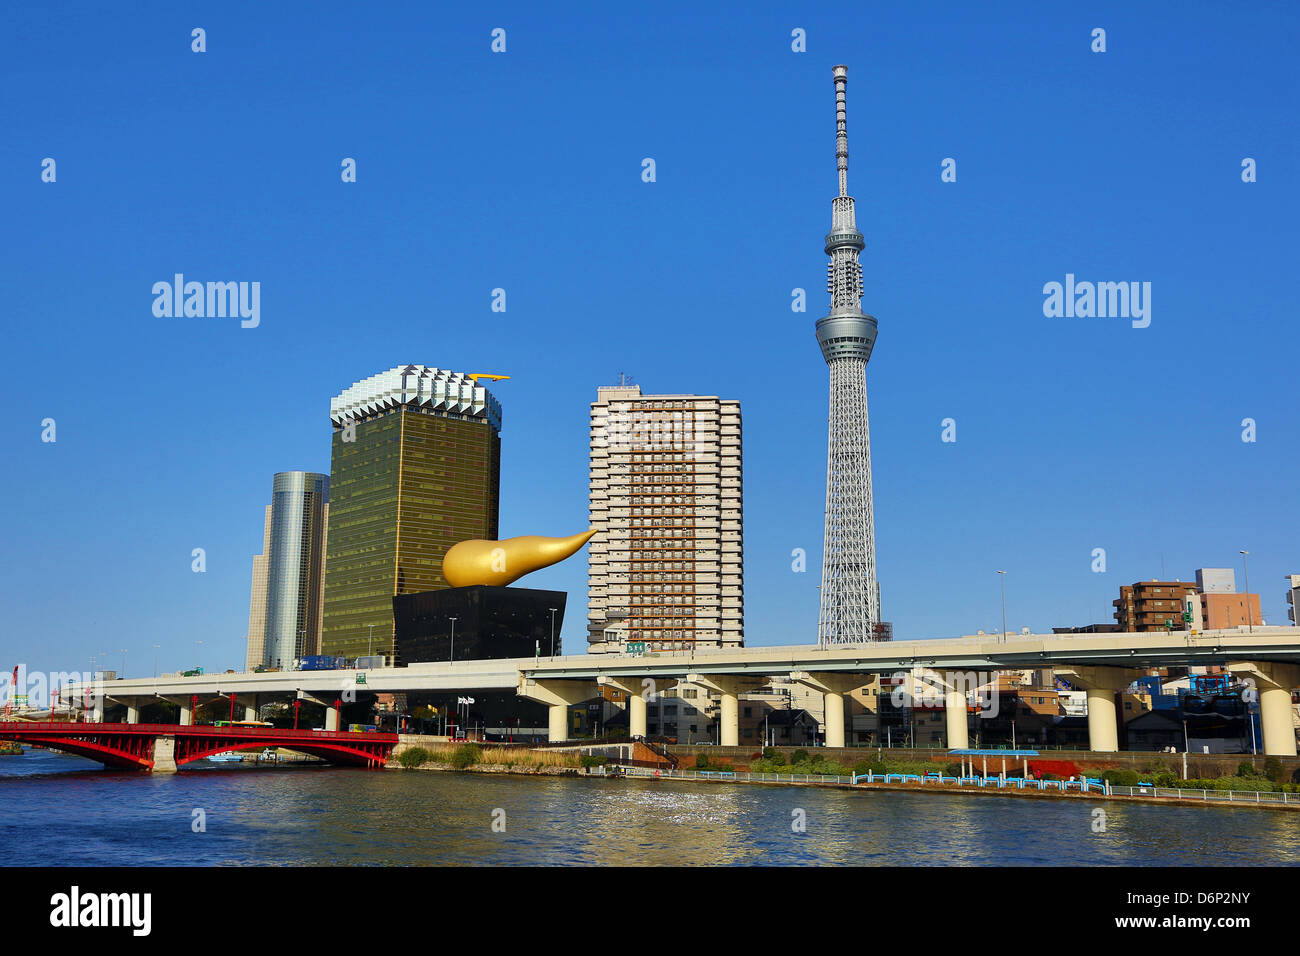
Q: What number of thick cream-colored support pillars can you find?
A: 7